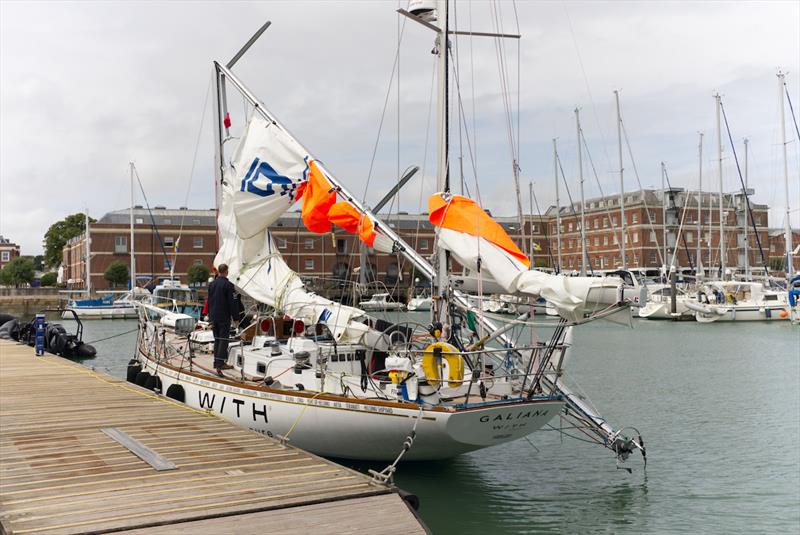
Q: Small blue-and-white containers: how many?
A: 1